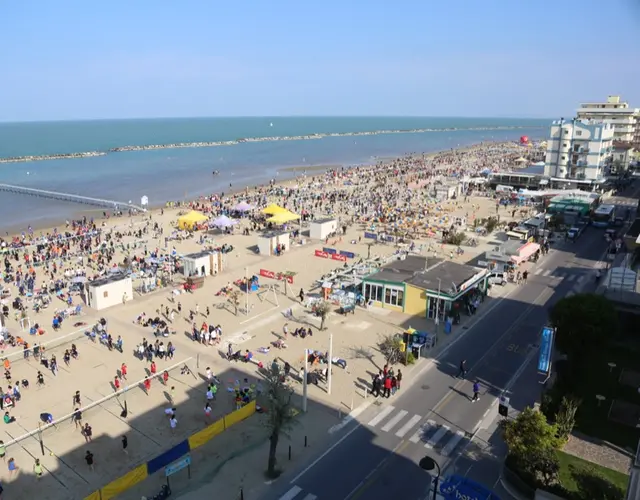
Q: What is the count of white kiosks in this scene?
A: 4